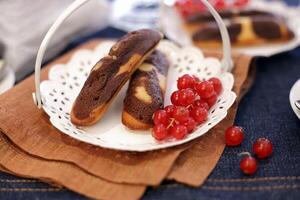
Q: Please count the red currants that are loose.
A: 3